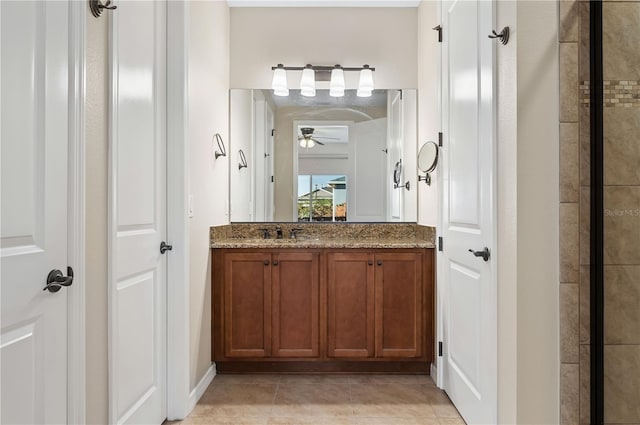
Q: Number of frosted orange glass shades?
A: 0